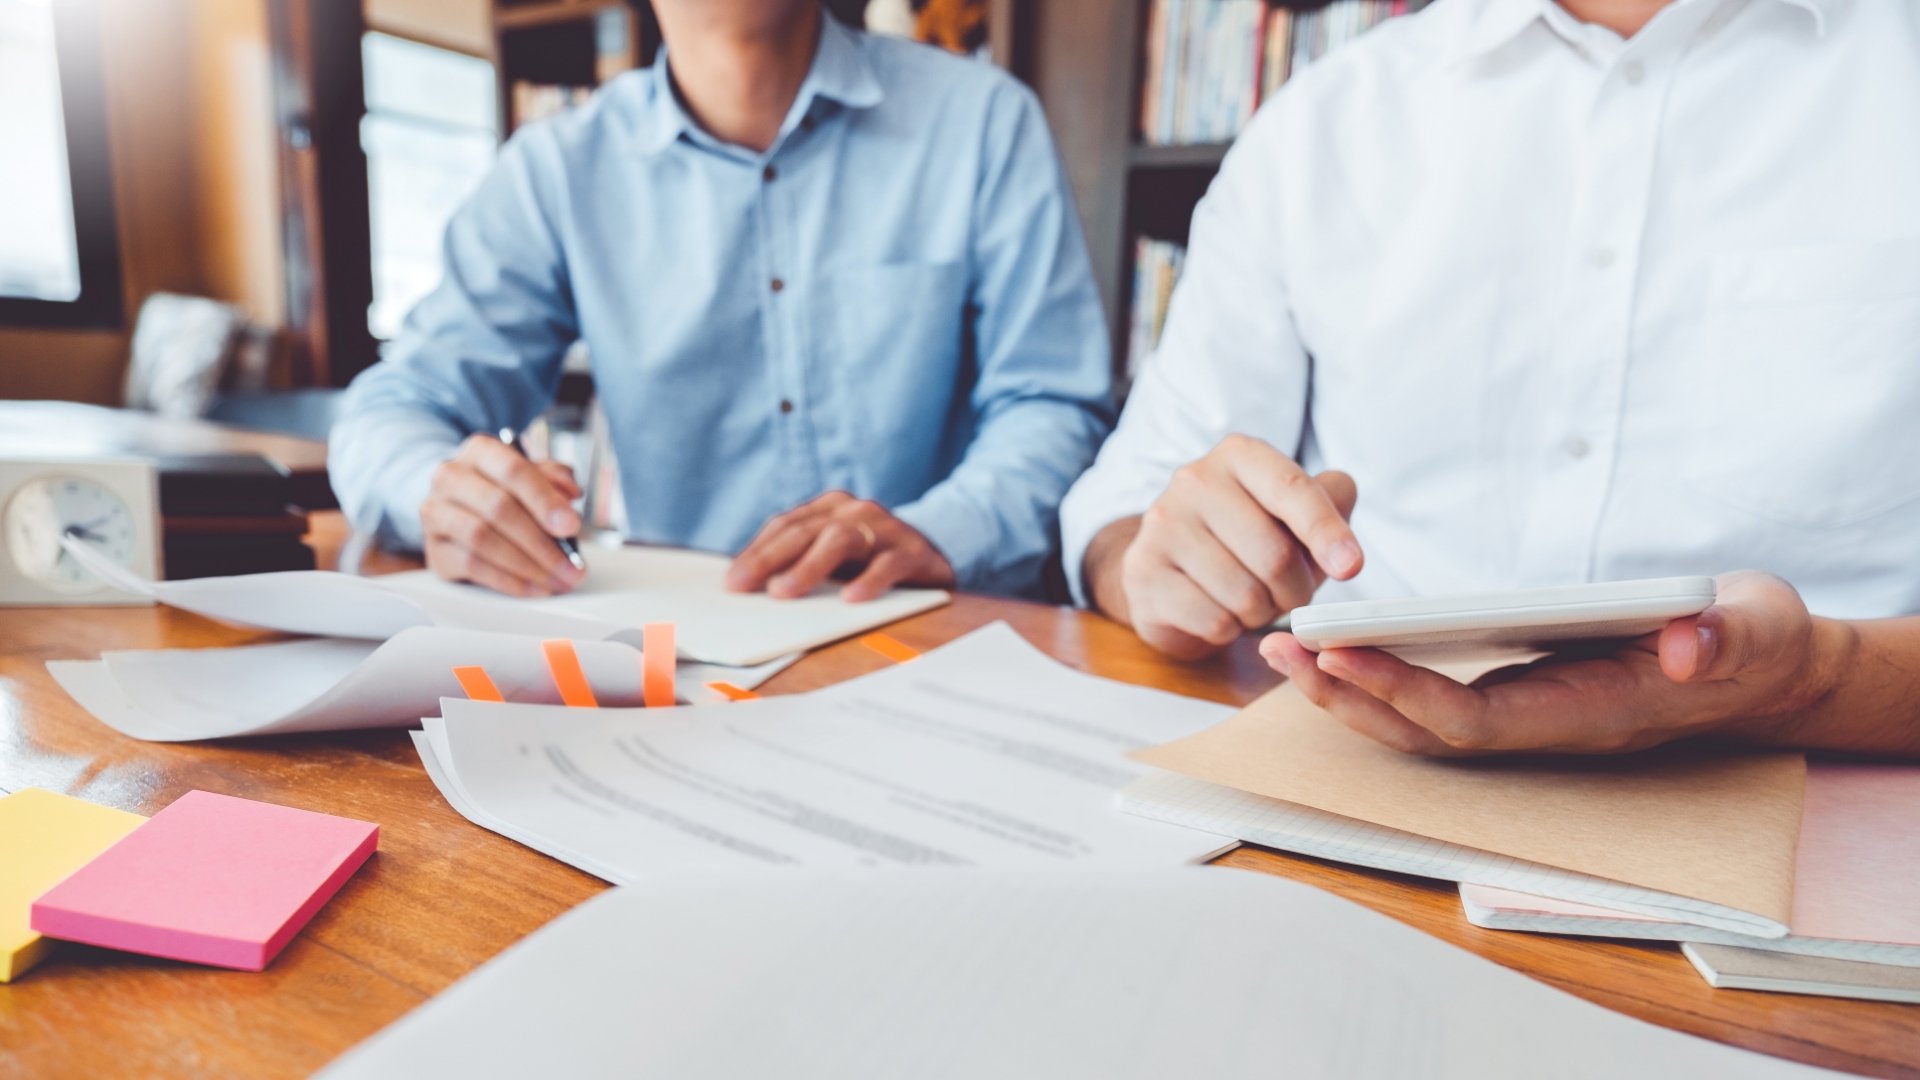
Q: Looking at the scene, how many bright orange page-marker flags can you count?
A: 5